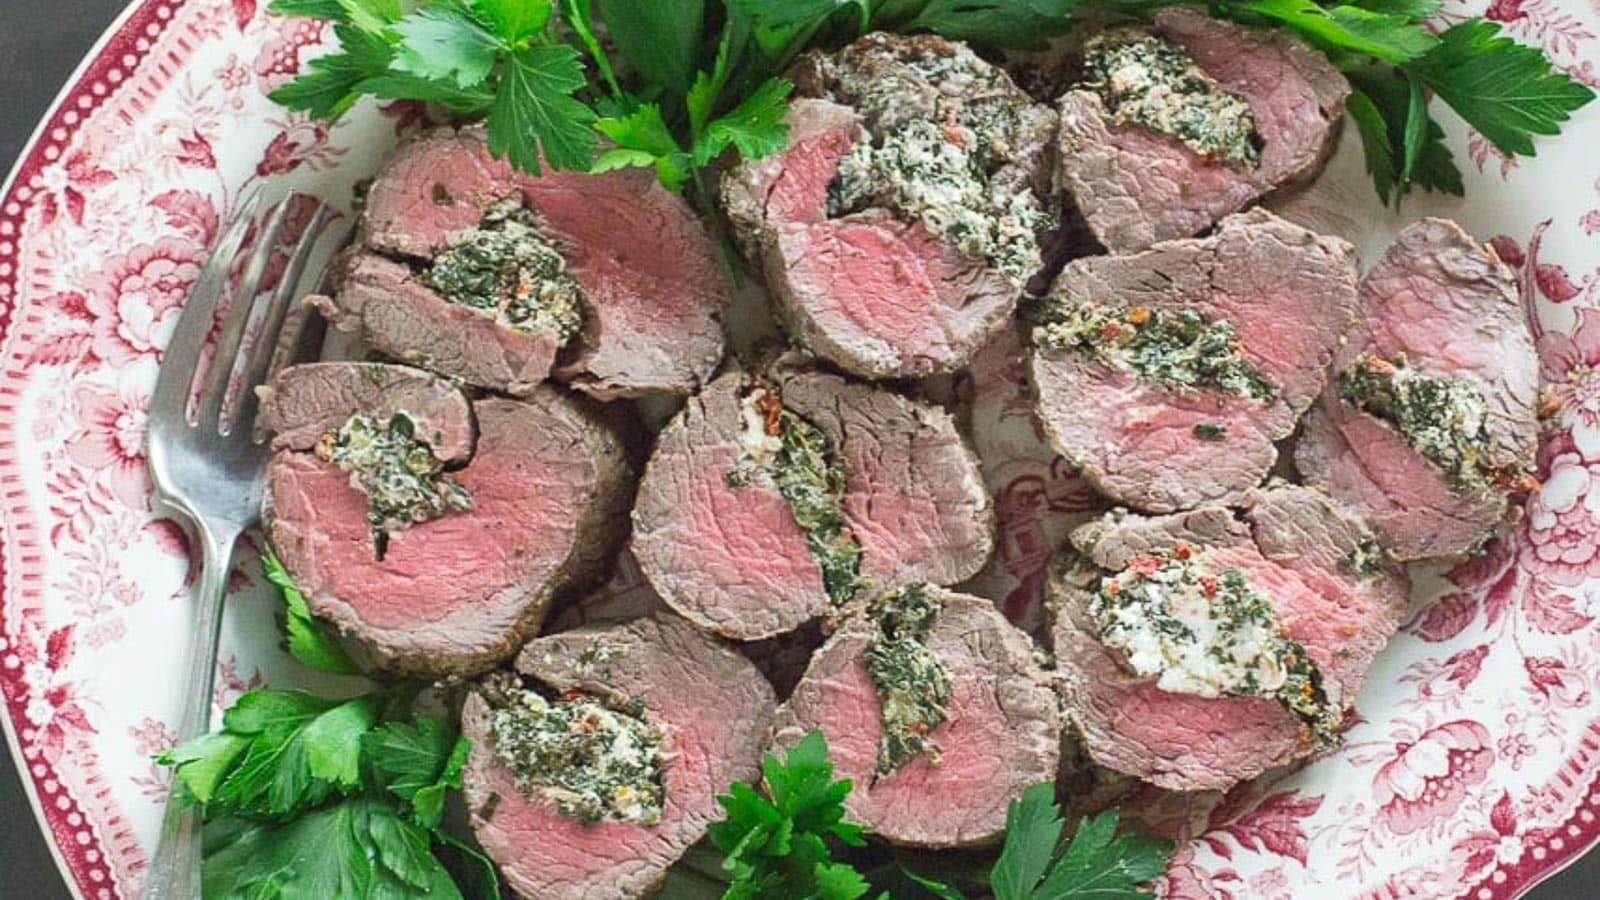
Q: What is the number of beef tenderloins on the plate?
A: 10